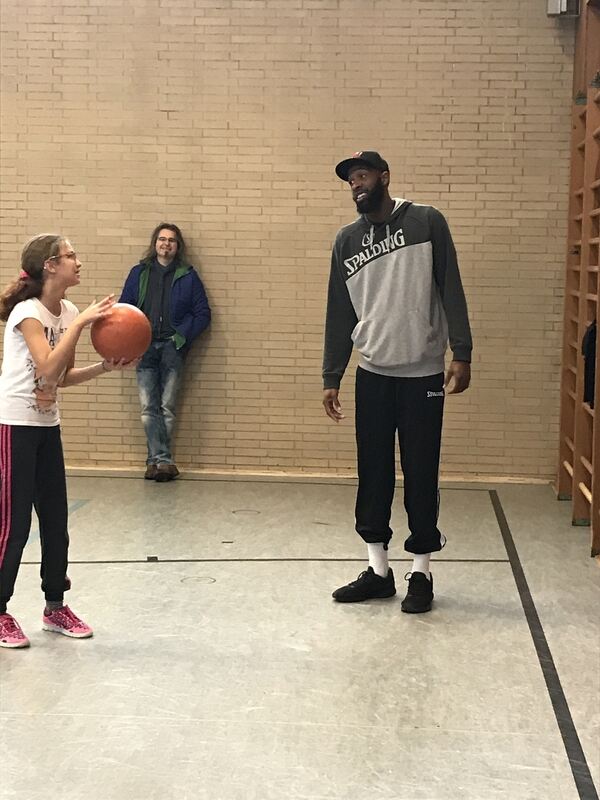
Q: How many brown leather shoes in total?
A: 2